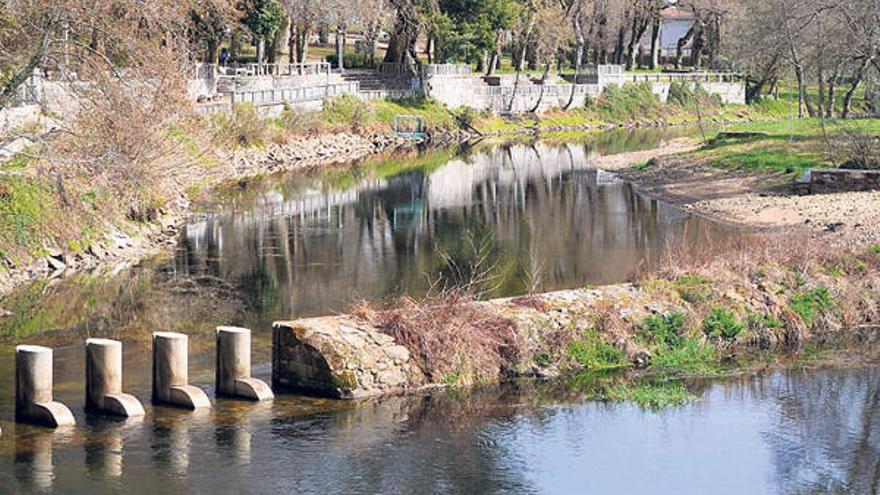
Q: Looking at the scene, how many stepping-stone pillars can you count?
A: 4